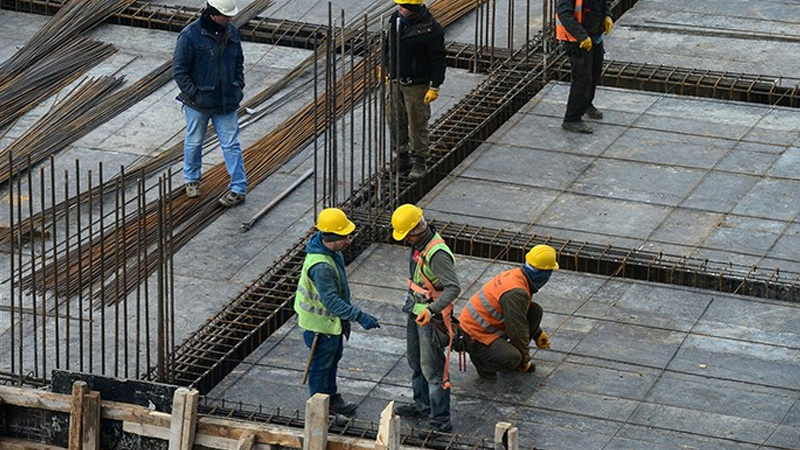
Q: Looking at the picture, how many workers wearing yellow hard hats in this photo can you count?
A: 4